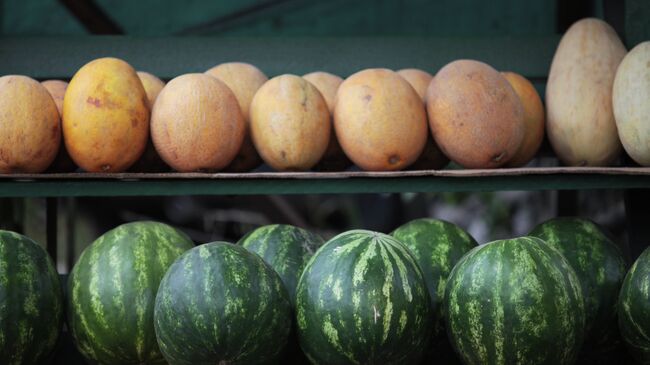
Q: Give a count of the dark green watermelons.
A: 9